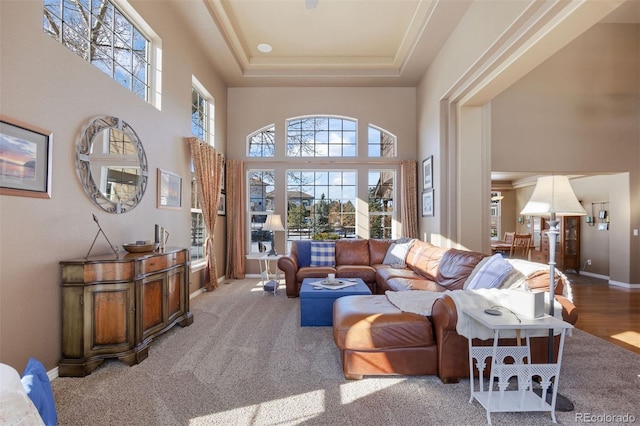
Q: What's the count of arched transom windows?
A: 3